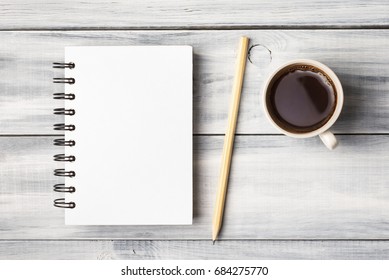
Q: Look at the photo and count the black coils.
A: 10